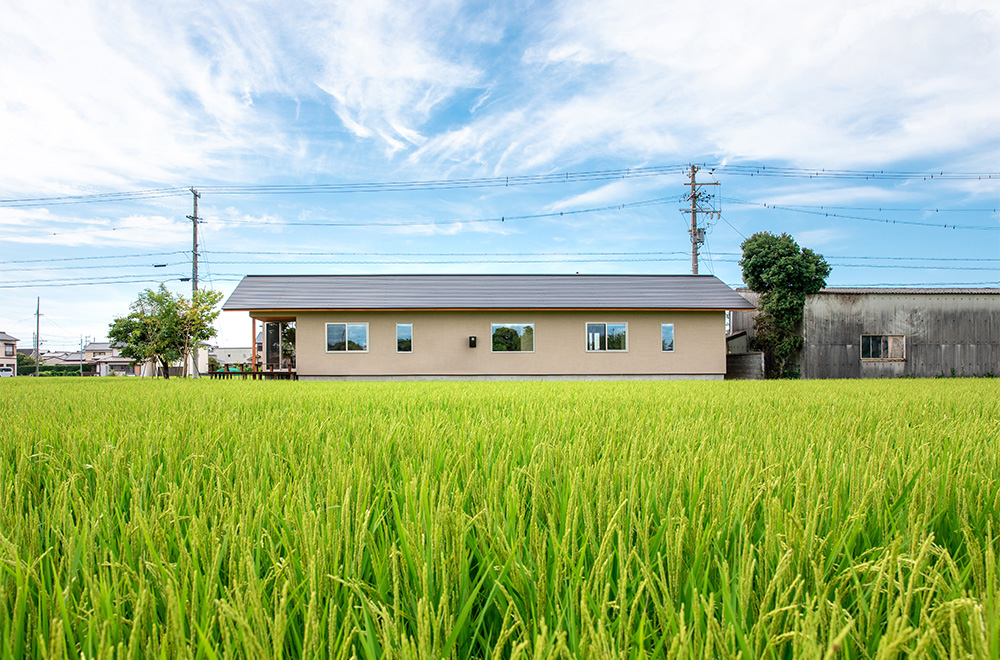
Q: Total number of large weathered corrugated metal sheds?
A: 1